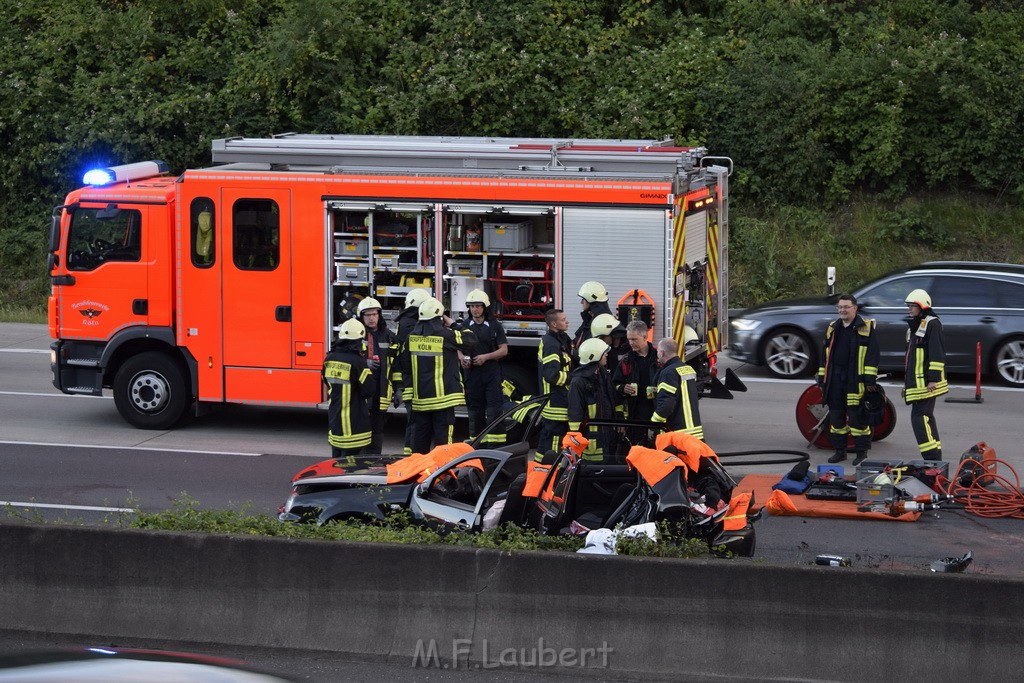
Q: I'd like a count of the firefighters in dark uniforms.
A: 13